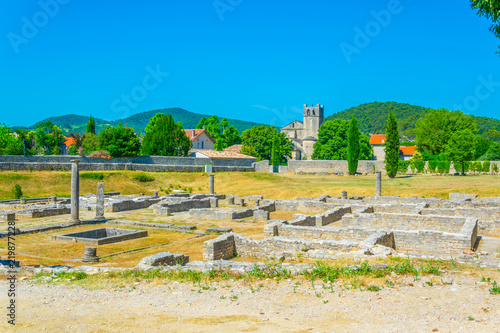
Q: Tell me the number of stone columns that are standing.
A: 4